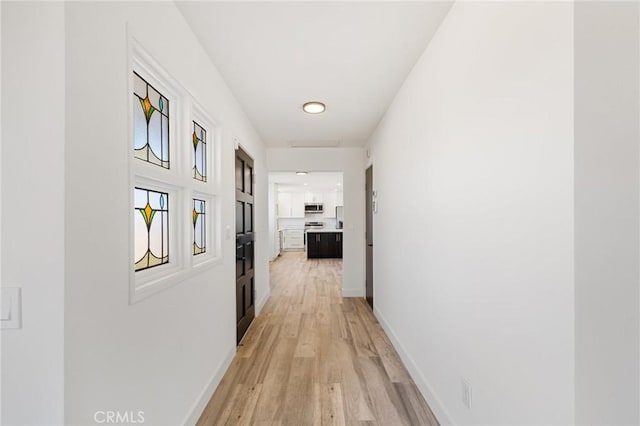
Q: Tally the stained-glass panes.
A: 4